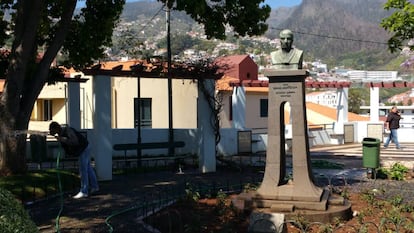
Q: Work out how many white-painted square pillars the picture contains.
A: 6